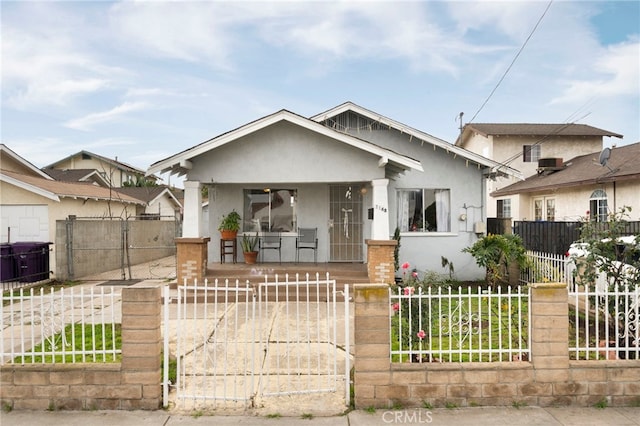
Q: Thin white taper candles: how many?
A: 0